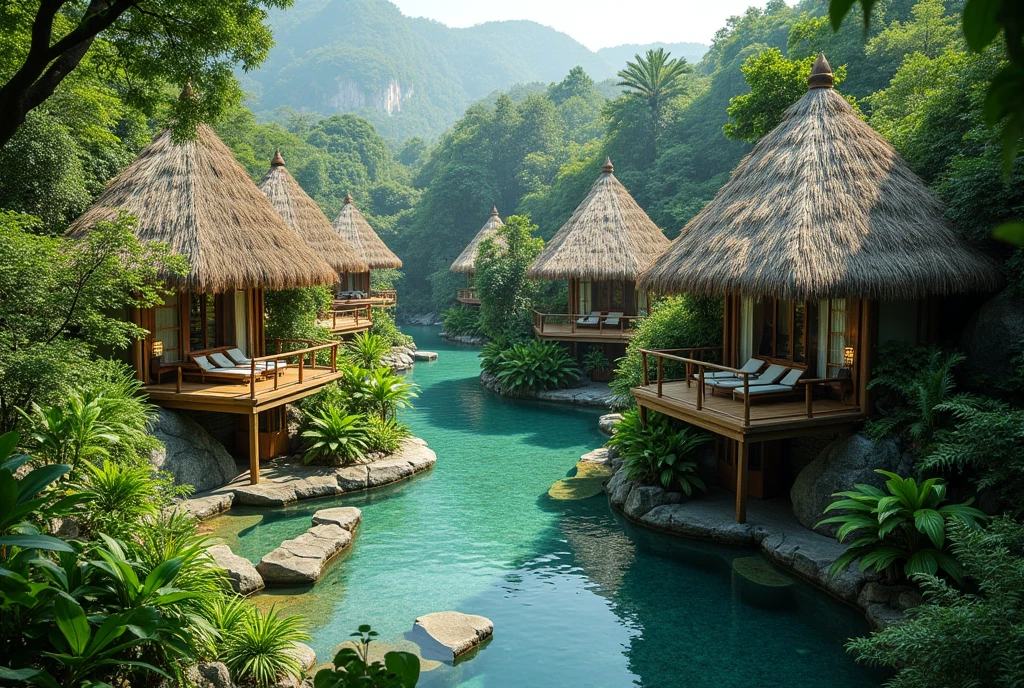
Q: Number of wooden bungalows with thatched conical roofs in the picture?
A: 6